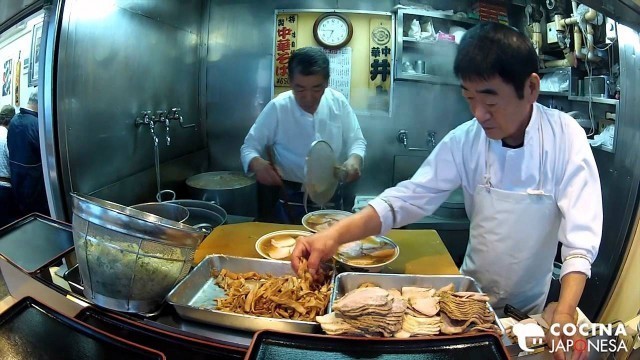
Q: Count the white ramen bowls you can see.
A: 3